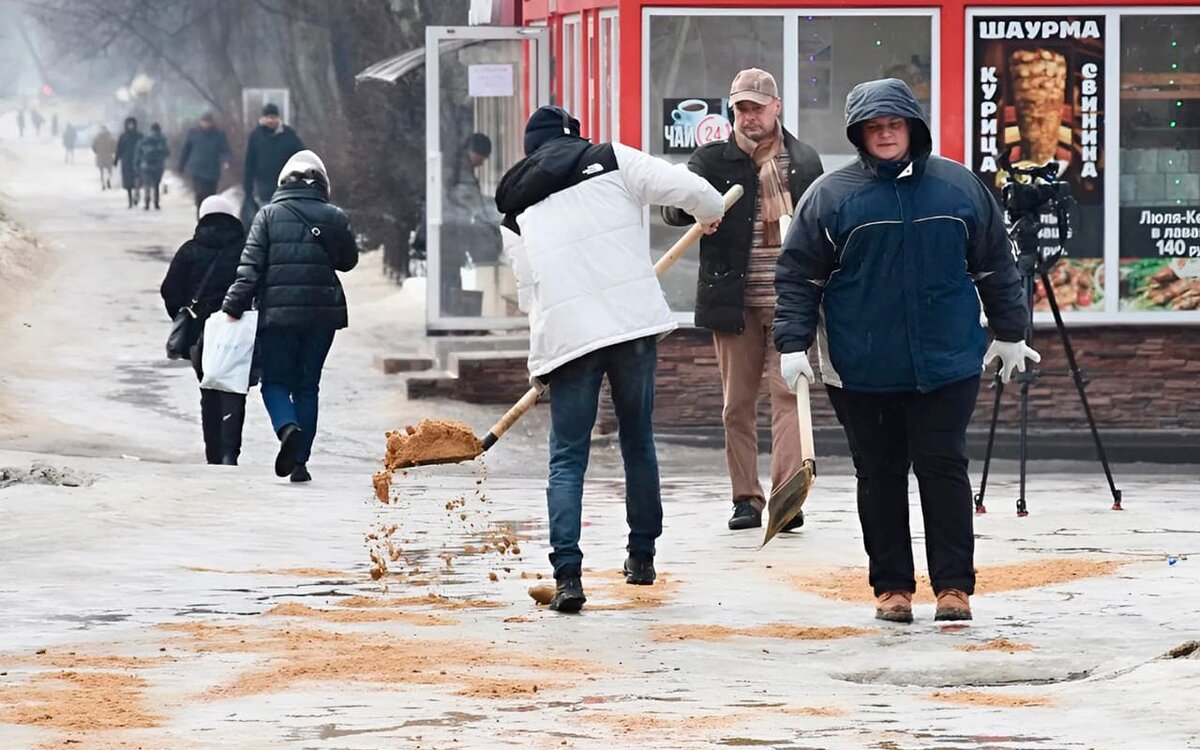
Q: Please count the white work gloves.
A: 2